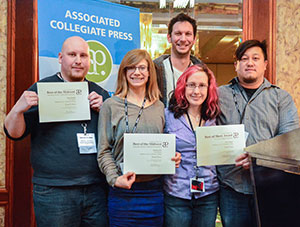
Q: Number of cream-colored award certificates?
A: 3